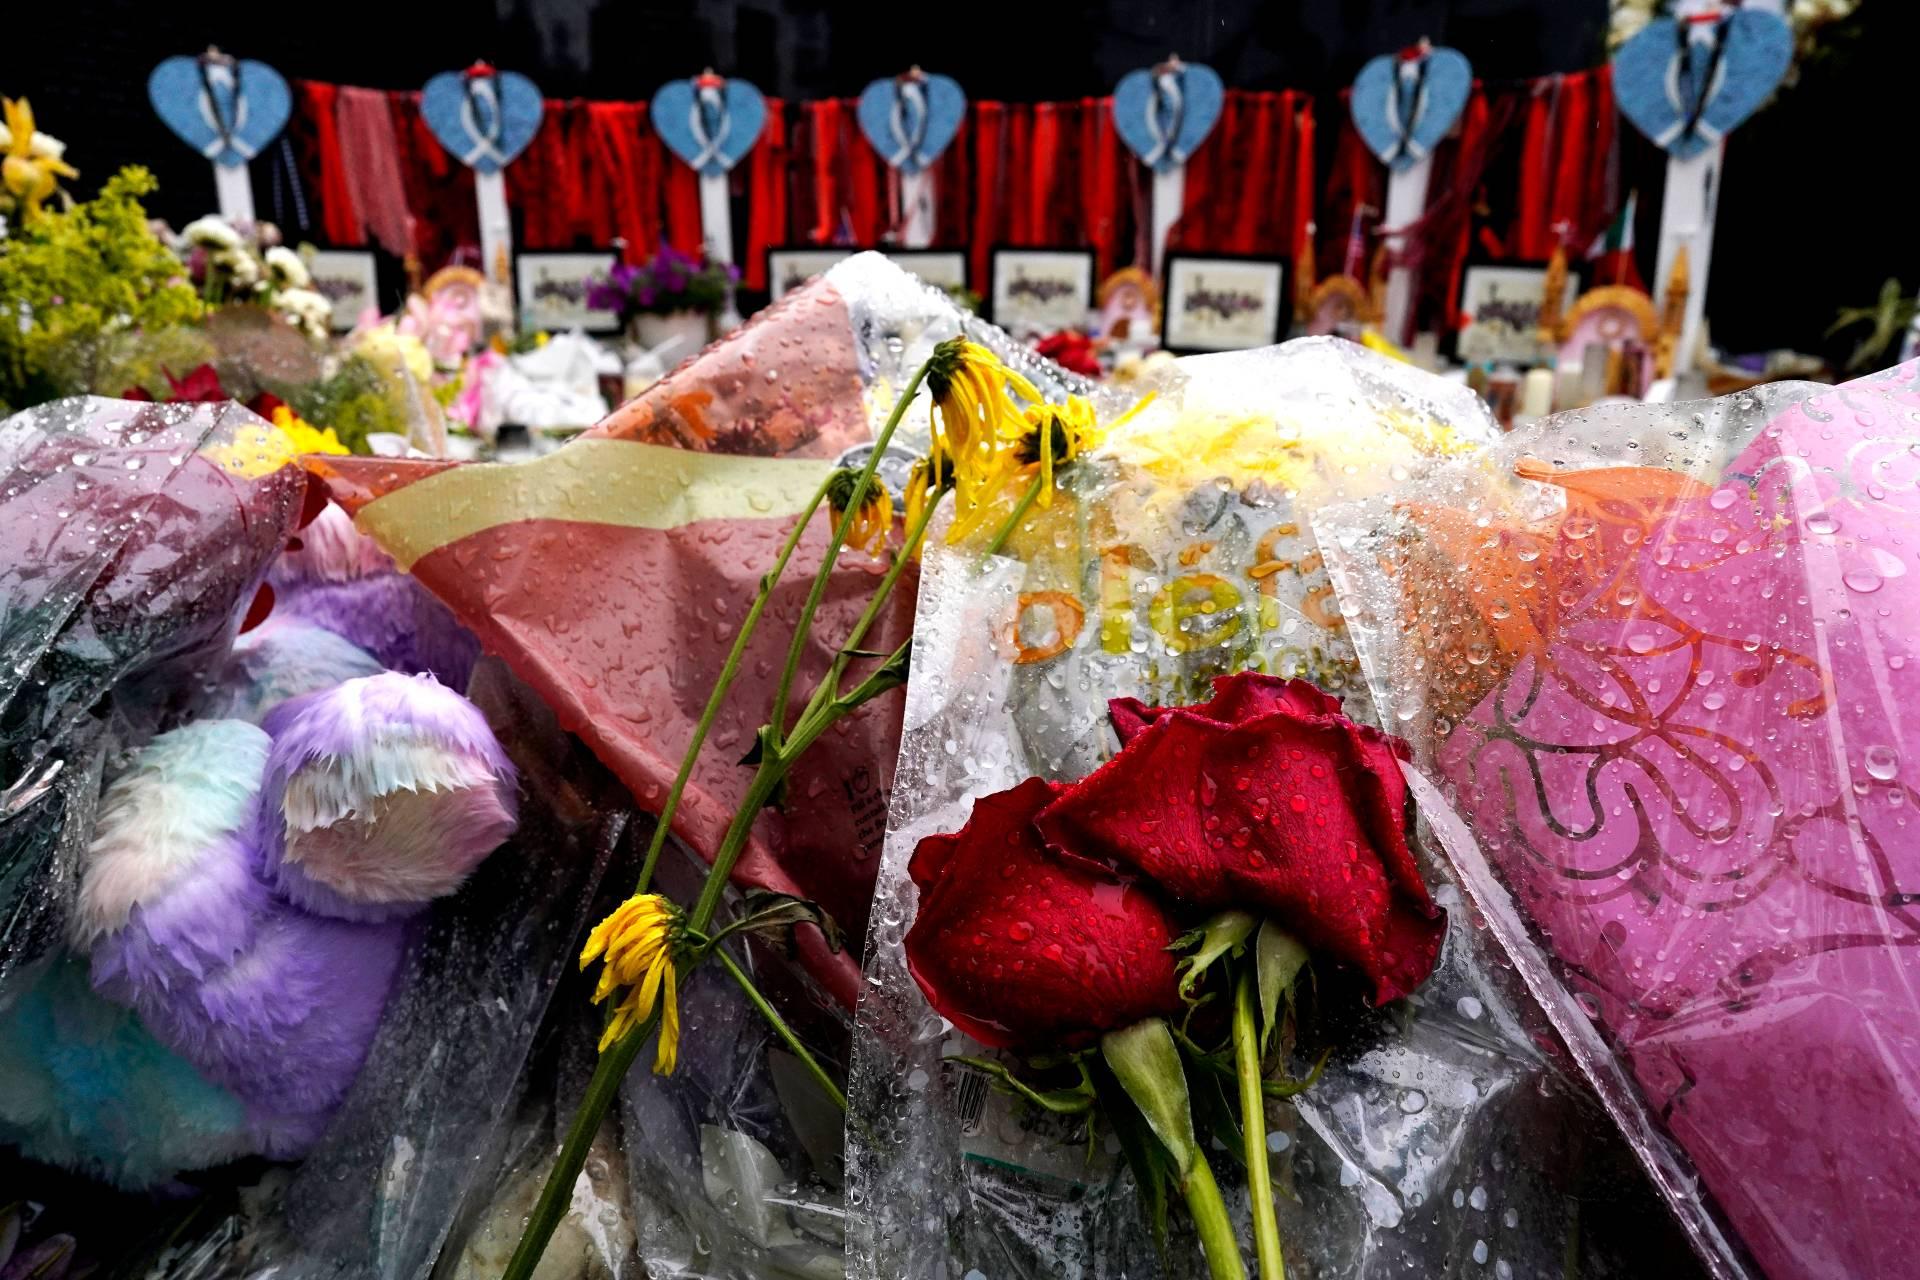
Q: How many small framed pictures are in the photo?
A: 7